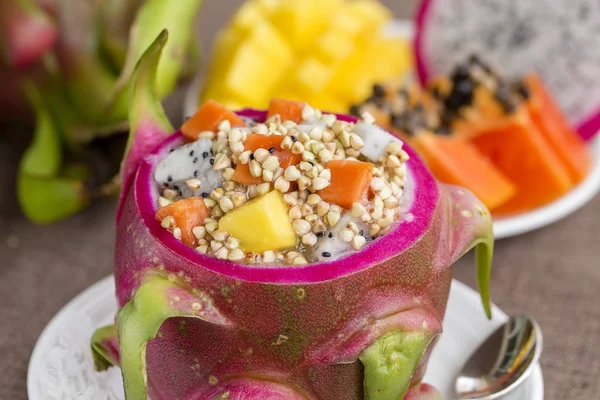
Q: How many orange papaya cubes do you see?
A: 5